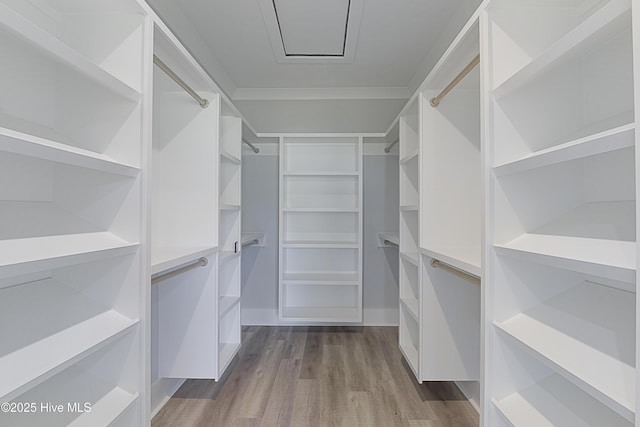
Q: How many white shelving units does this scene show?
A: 5